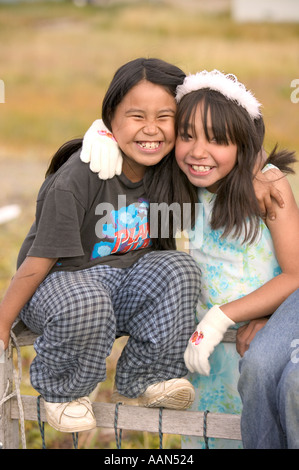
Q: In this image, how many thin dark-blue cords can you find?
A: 5